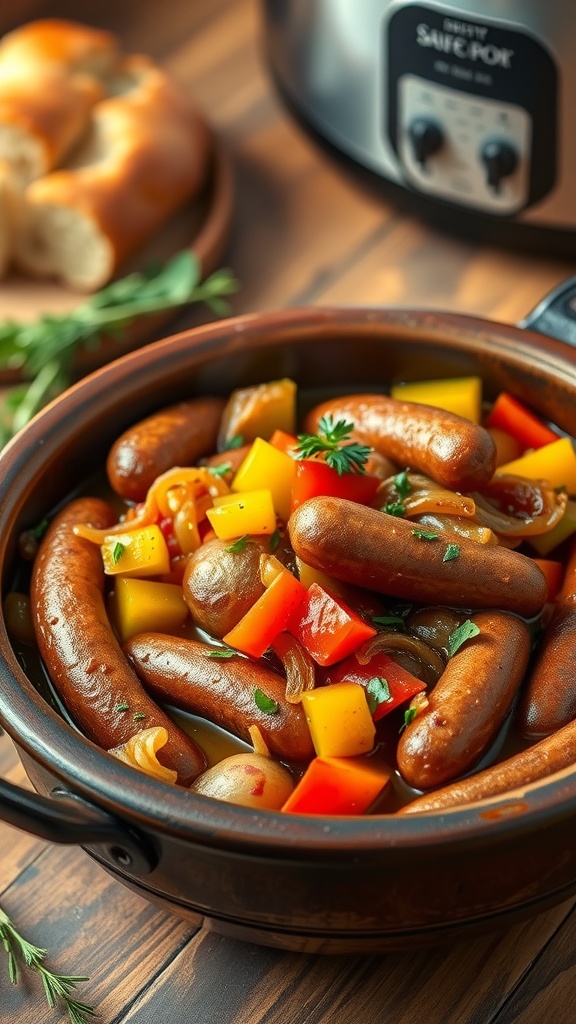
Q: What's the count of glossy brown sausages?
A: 8